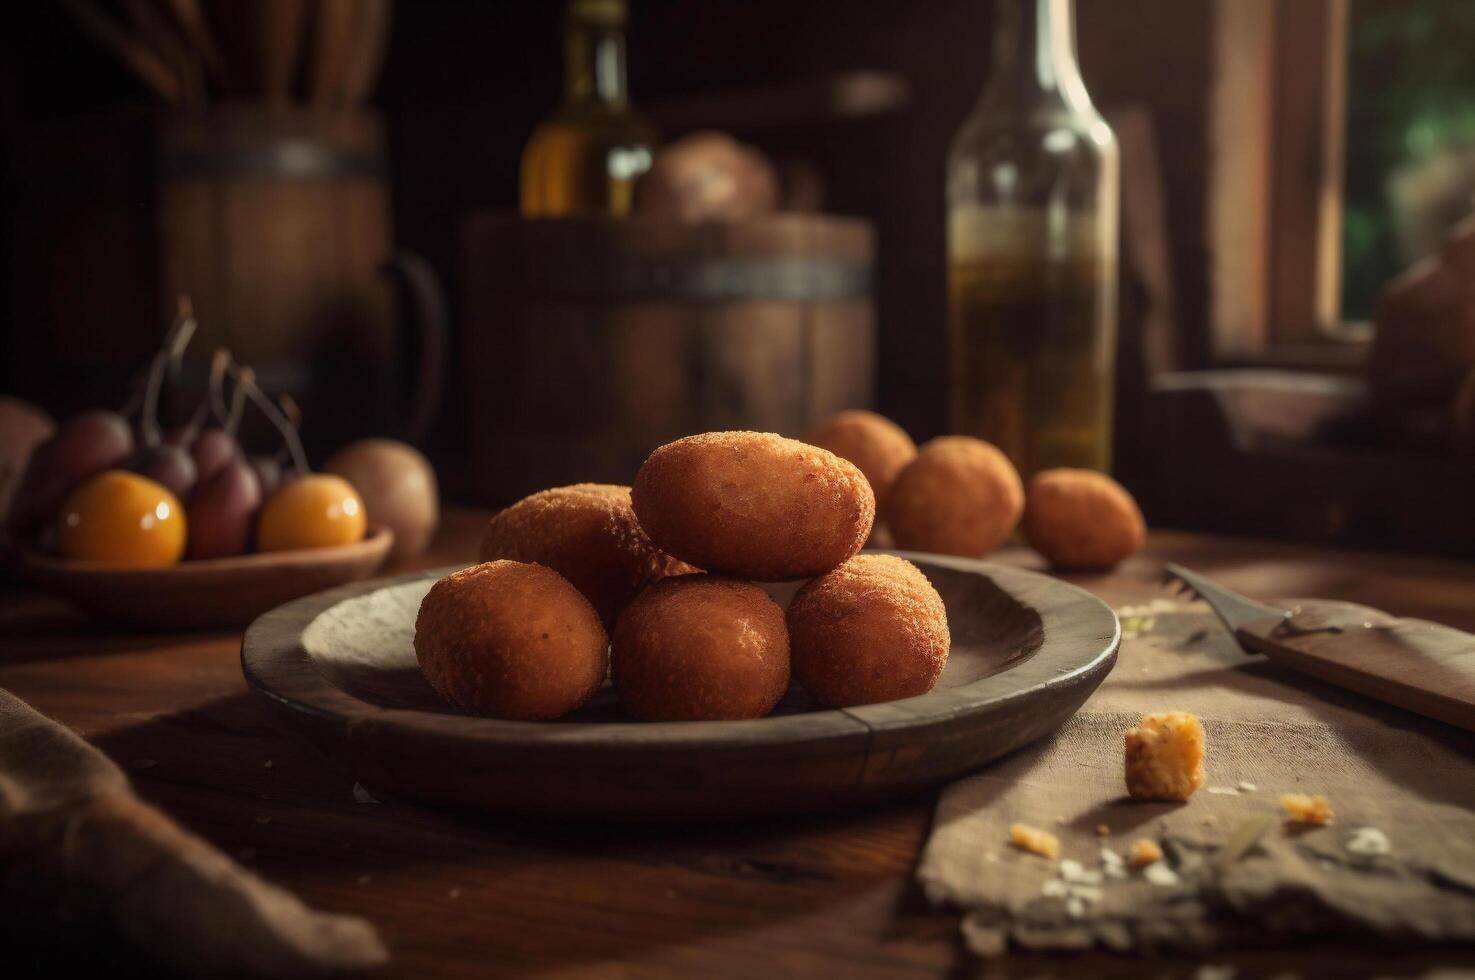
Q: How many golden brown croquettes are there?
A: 8